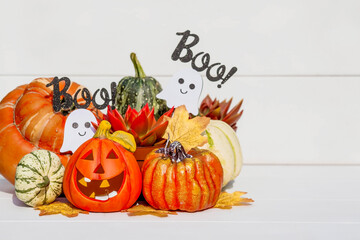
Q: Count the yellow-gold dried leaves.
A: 4